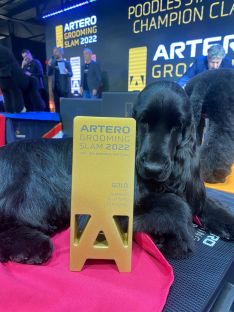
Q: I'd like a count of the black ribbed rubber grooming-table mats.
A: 1